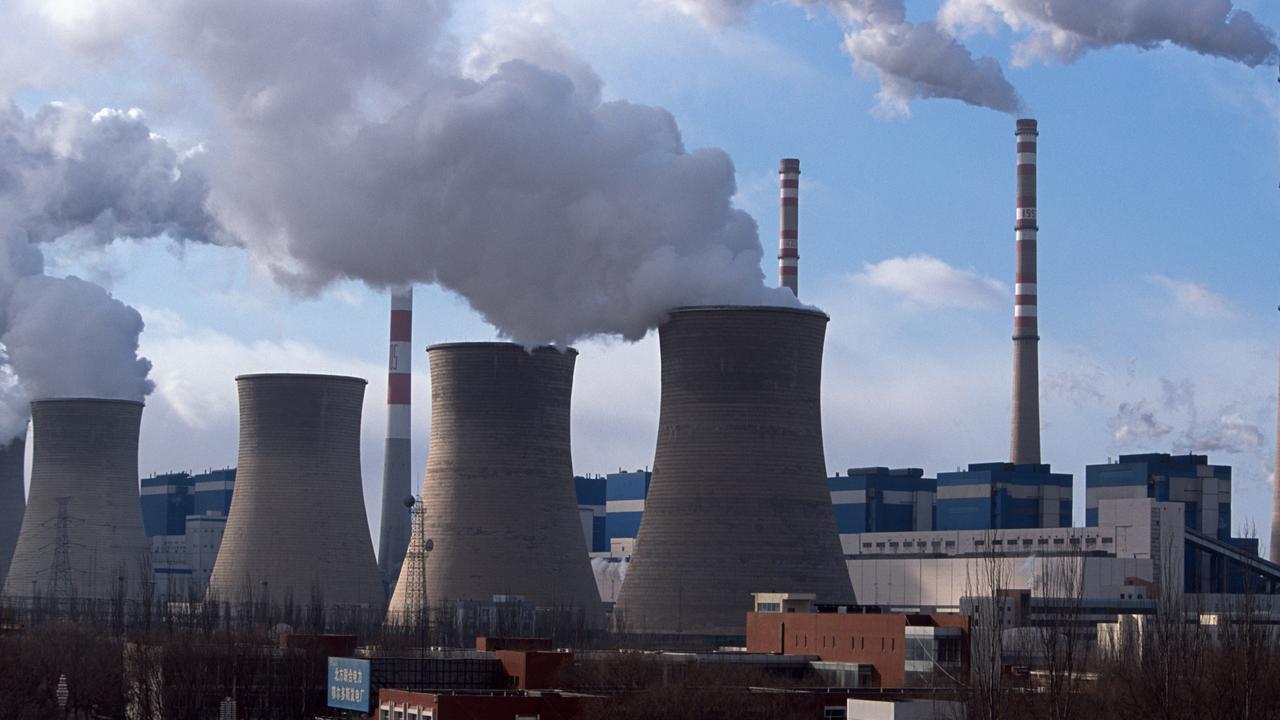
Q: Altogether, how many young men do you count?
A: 0